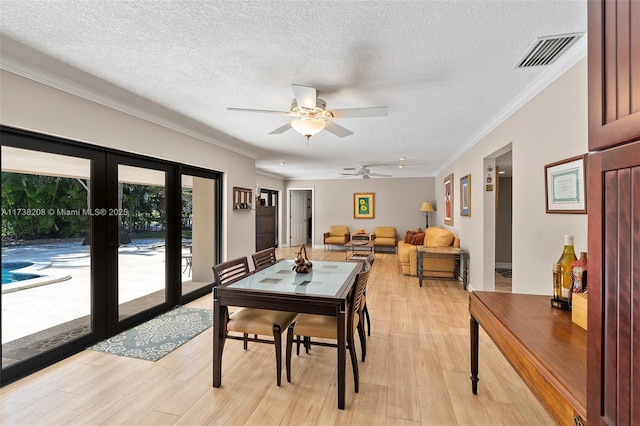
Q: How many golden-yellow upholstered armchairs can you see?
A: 2